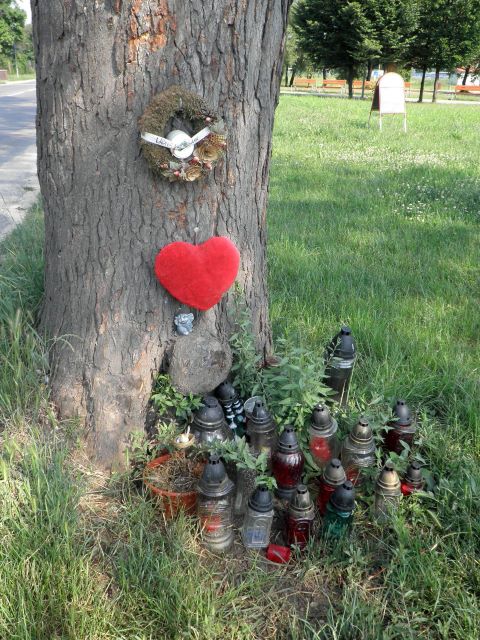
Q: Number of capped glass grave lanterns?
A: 15